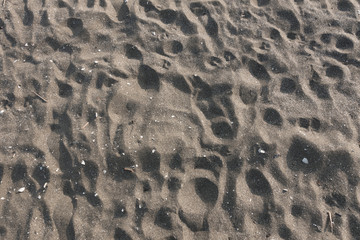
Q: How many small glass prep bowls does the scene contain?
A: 0